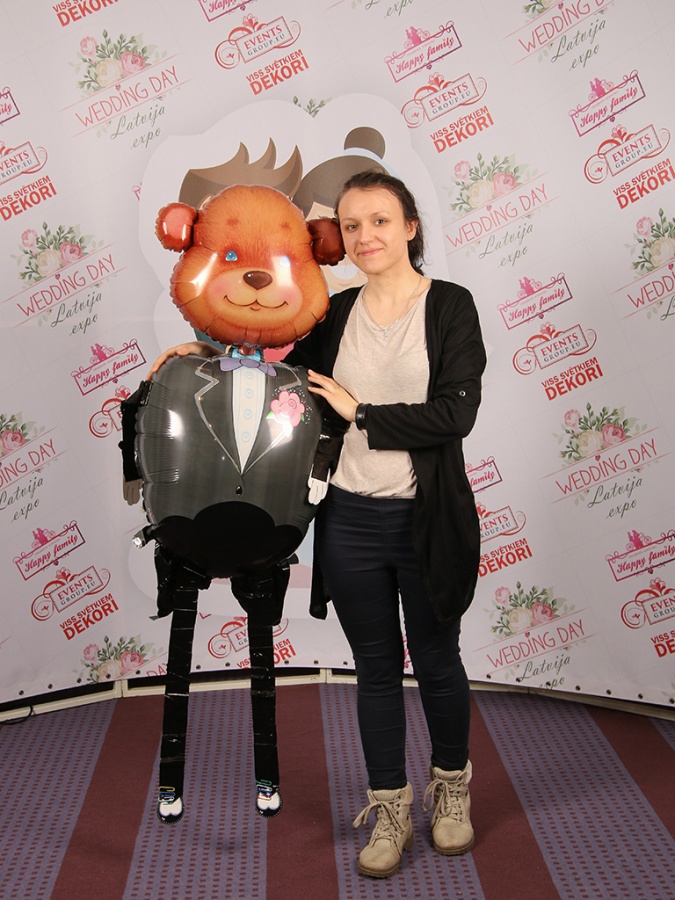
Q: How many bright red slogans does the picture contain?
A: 10